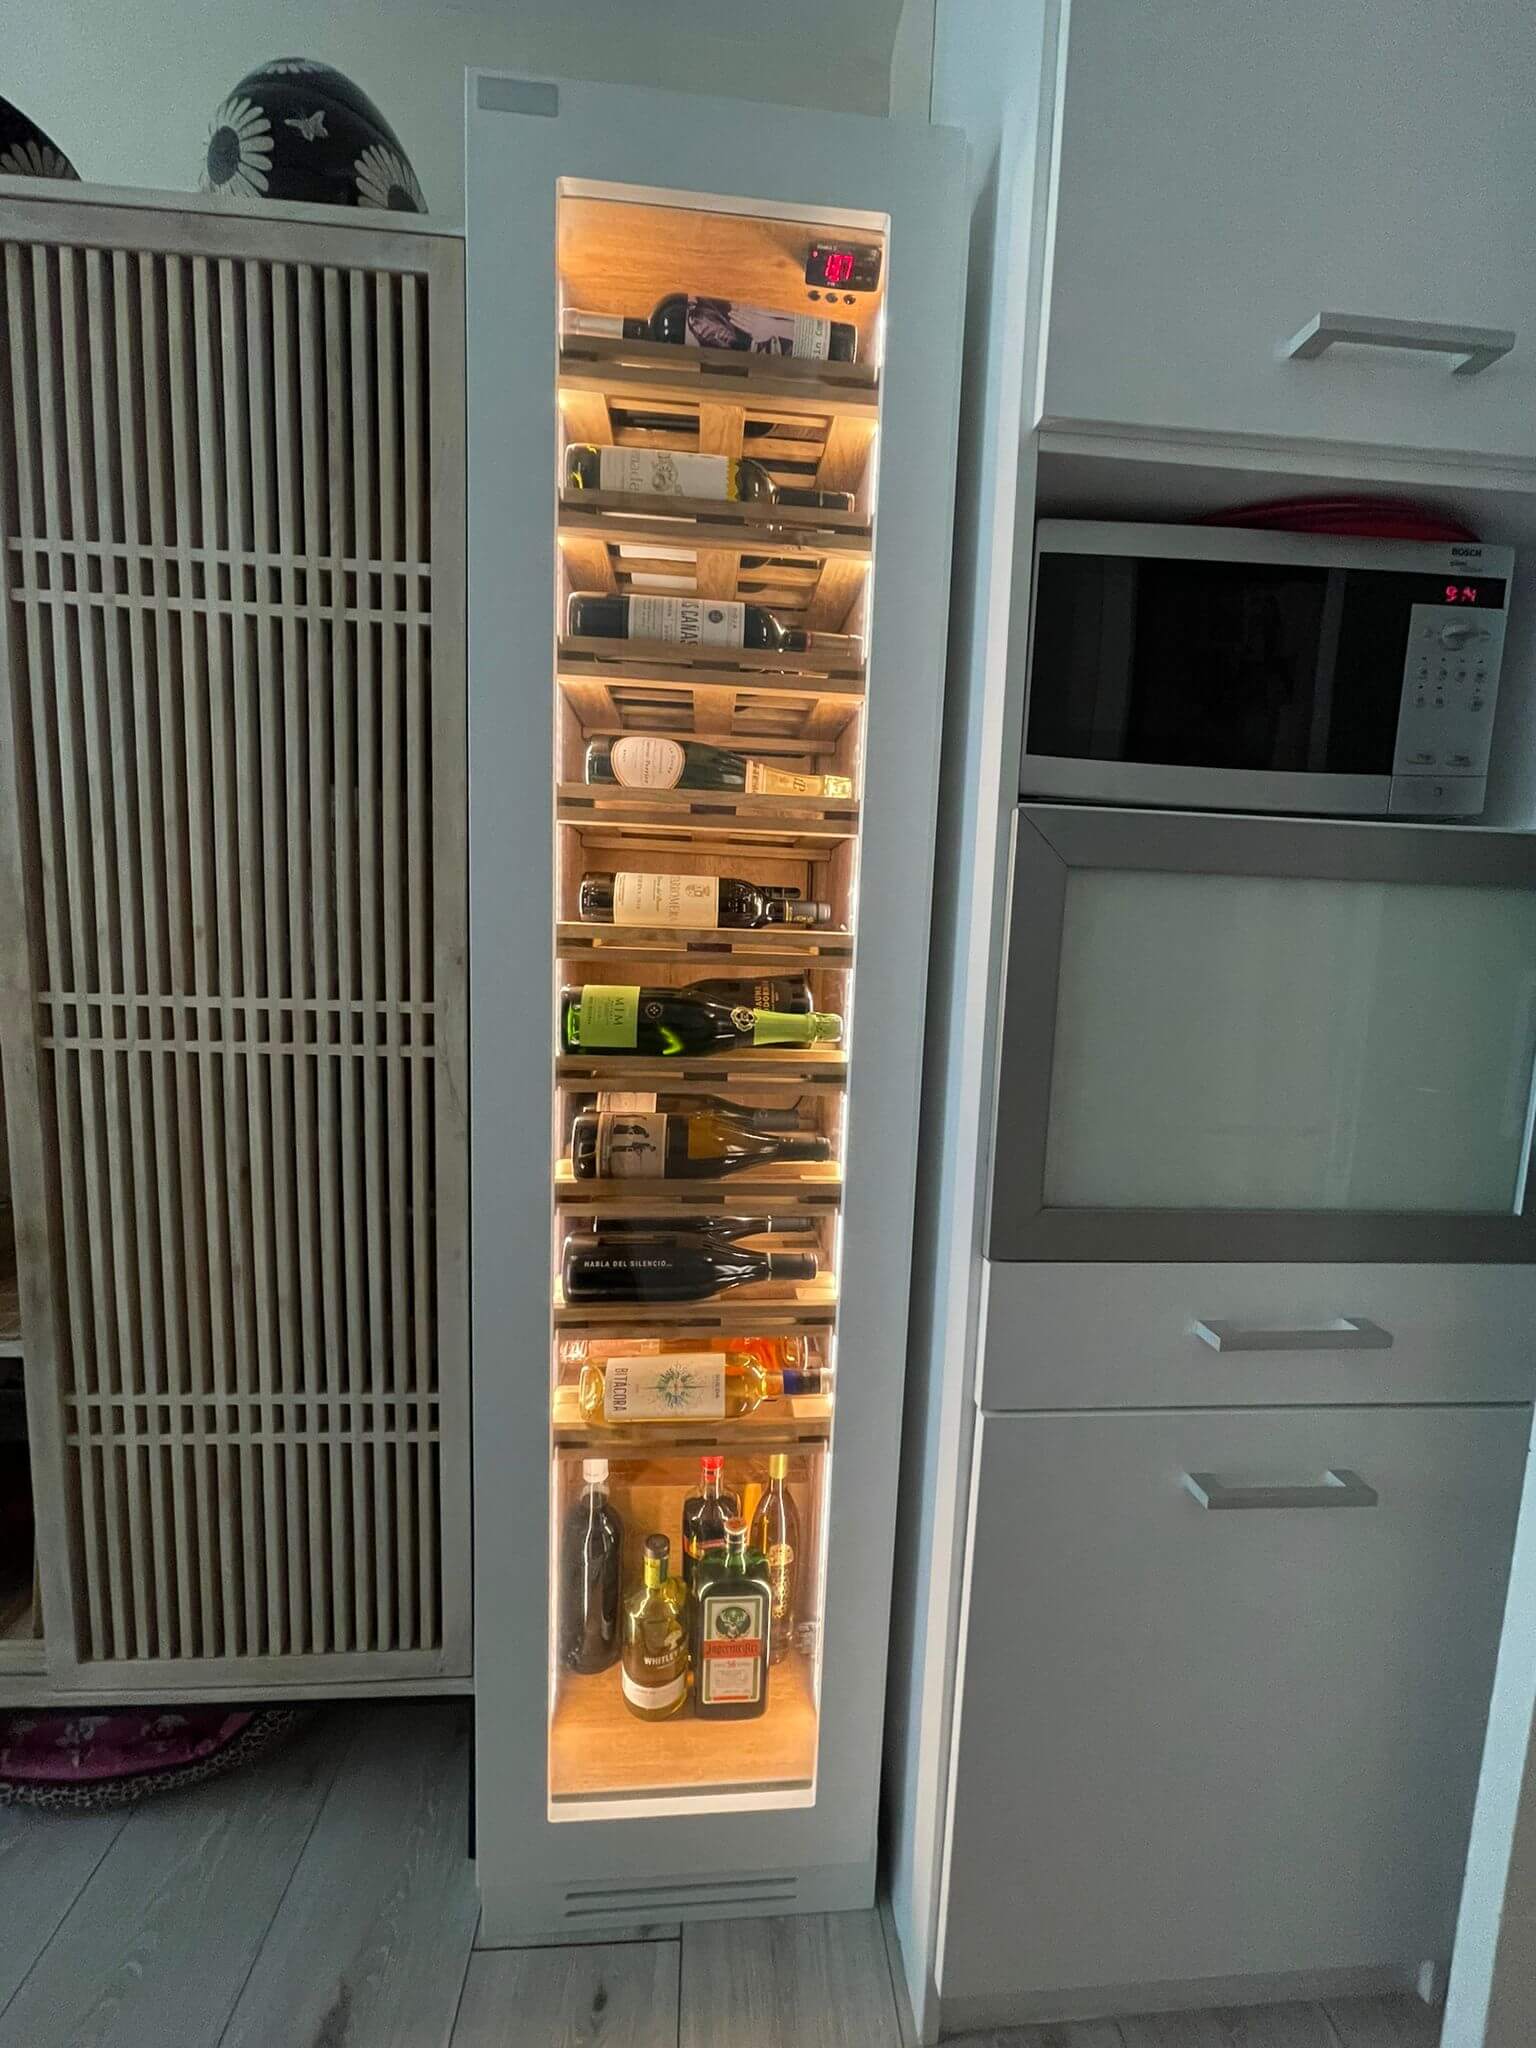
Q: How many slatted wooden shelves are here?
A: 9